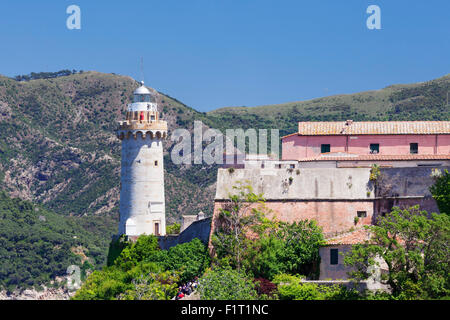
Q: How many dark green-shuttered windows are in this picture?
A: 4